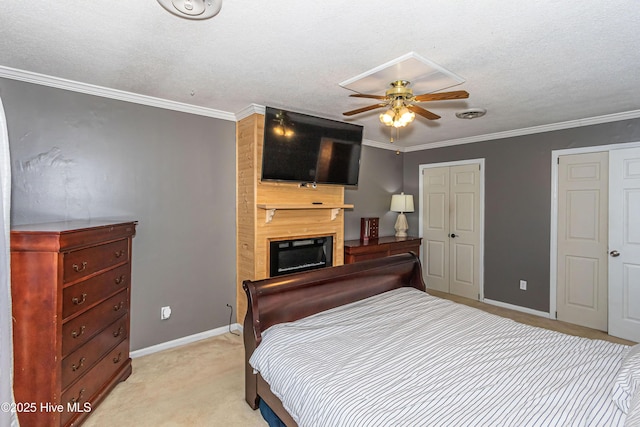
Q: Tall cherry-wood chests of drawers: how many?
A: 1